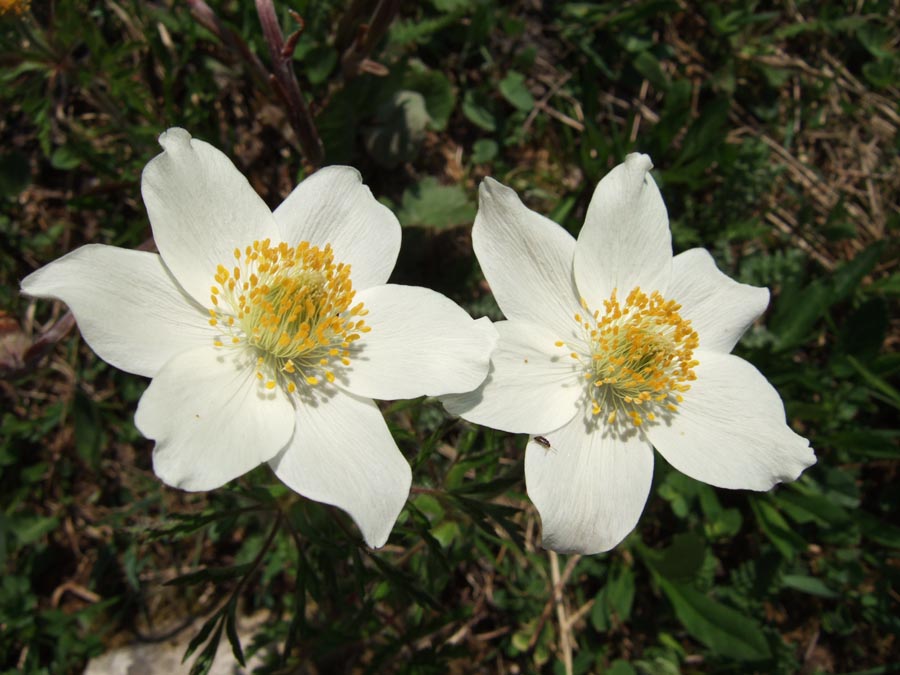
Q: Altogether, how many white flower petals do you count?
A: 12